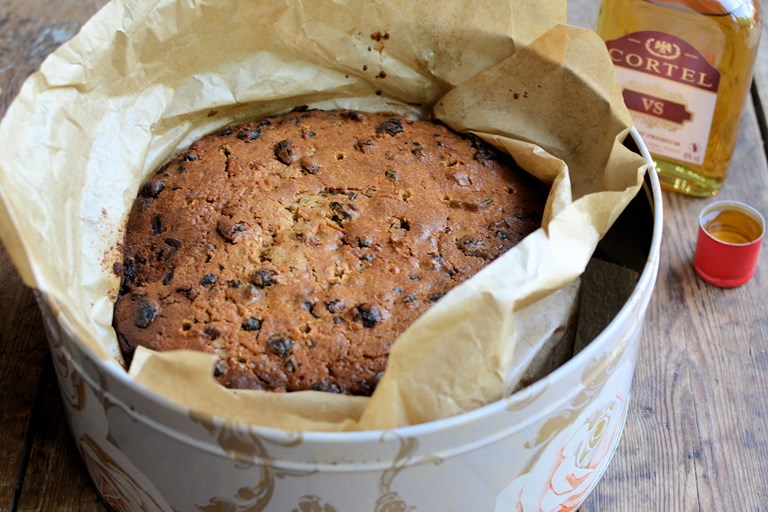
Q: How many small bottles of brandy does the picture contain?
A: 1